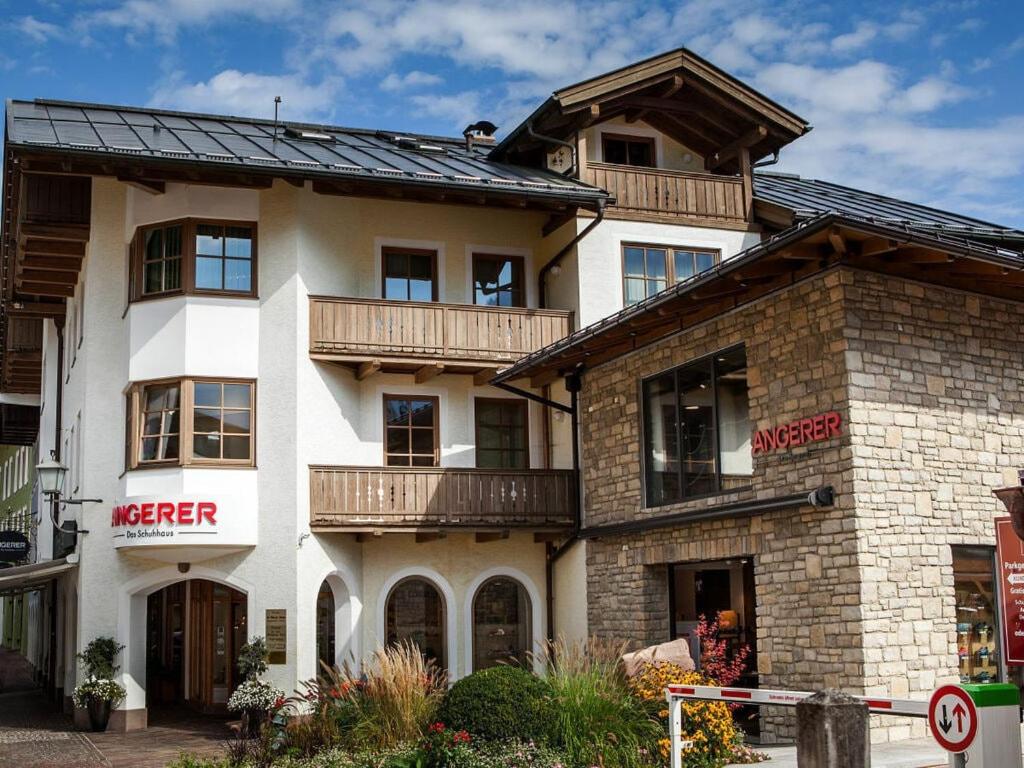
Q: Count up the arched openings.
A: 4